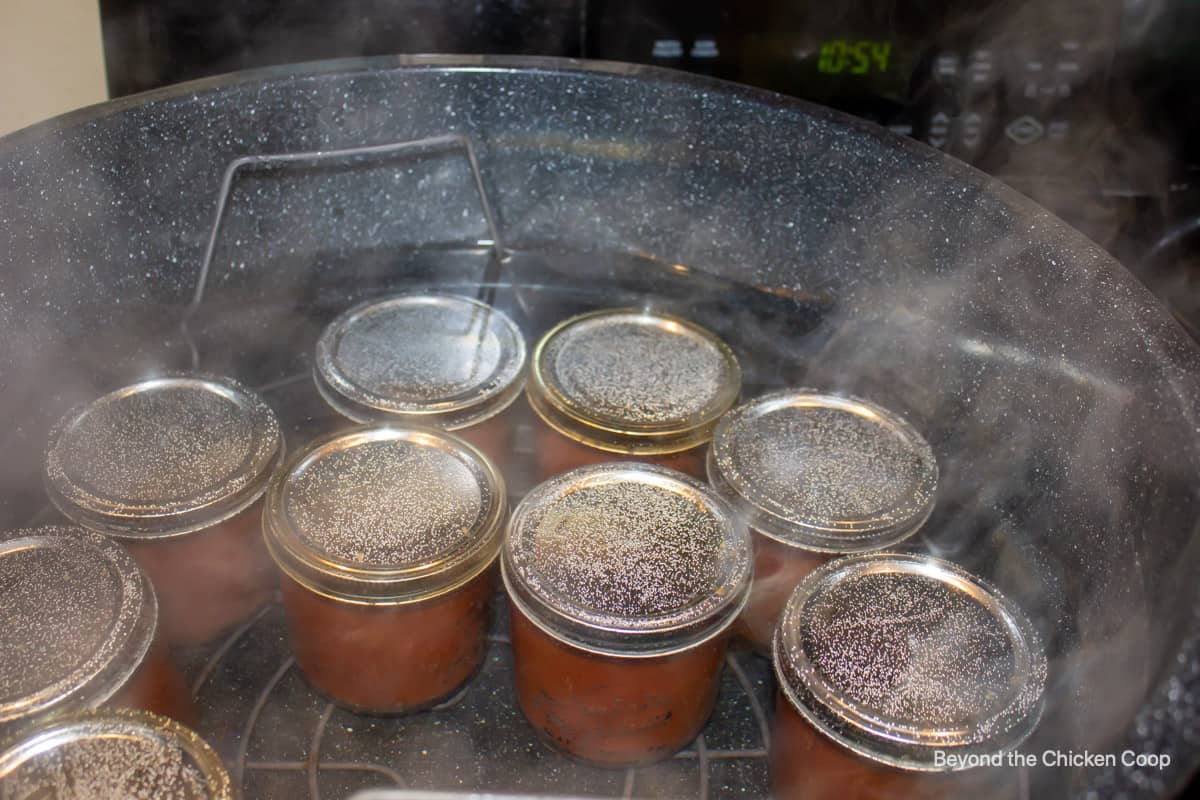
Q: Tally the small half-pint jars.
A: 9